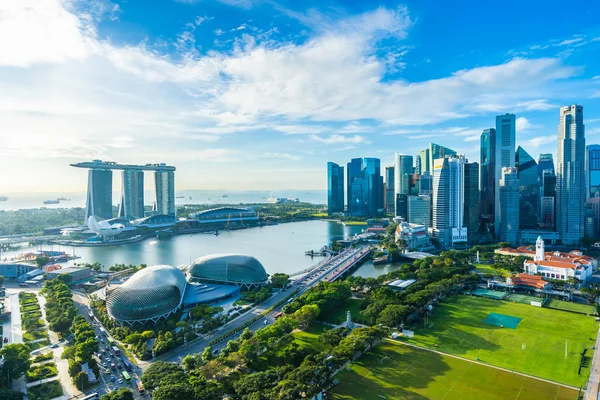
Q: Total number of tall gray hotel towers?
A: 3